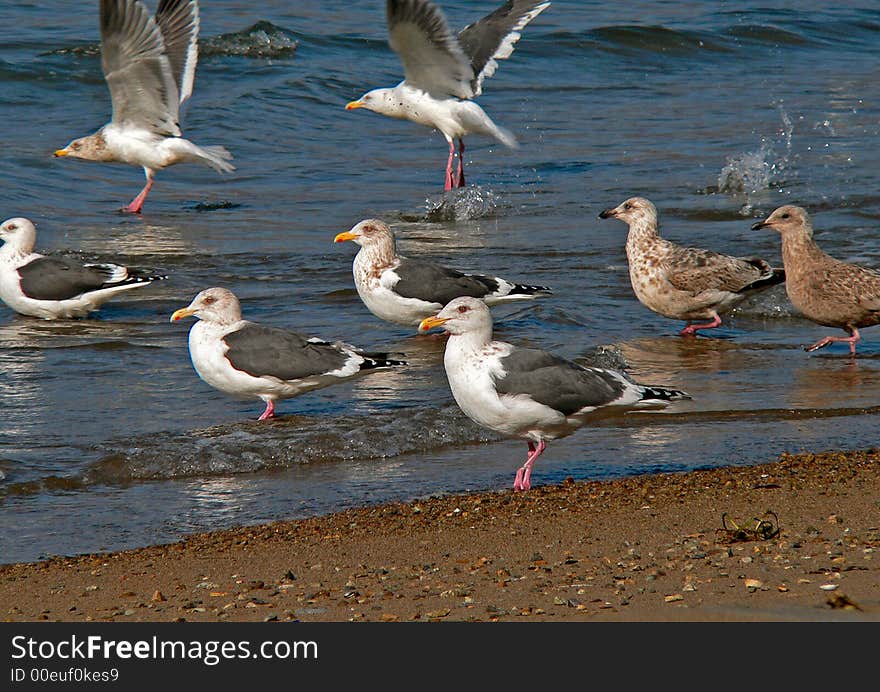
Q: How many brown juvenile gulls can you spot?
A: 2